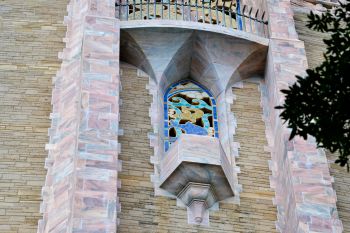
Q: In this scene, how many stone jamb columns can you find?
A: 2